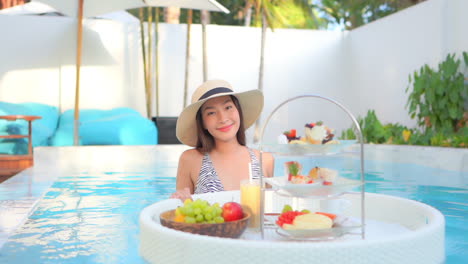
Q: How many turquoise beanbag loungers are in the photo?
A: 2